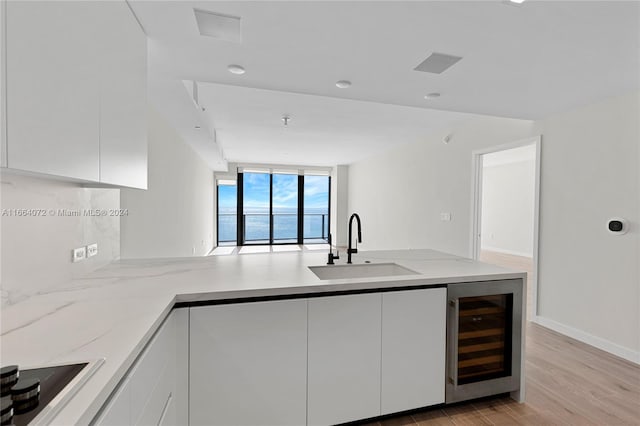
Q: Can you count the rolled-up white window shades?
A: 4